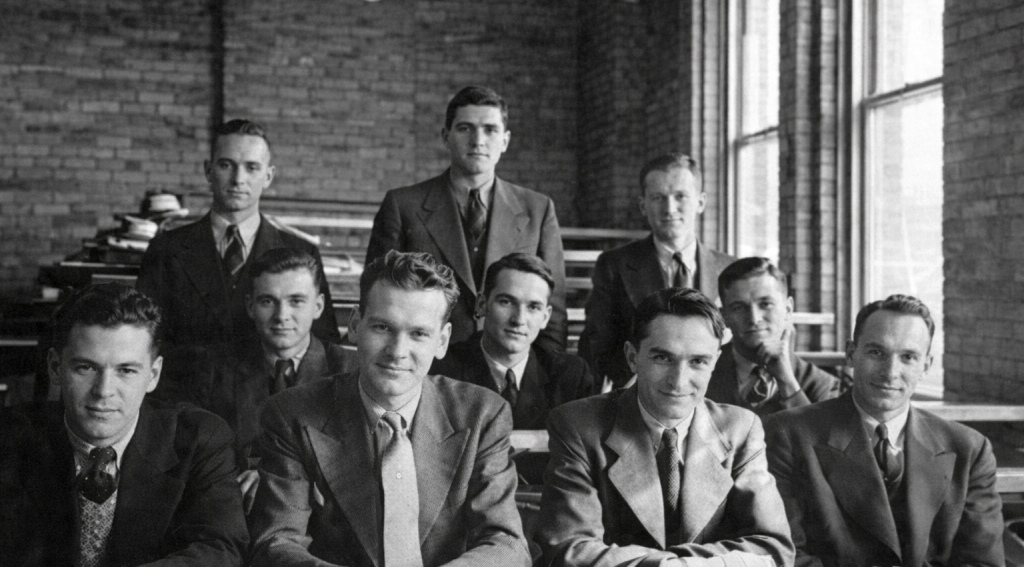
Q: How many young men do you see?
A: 10